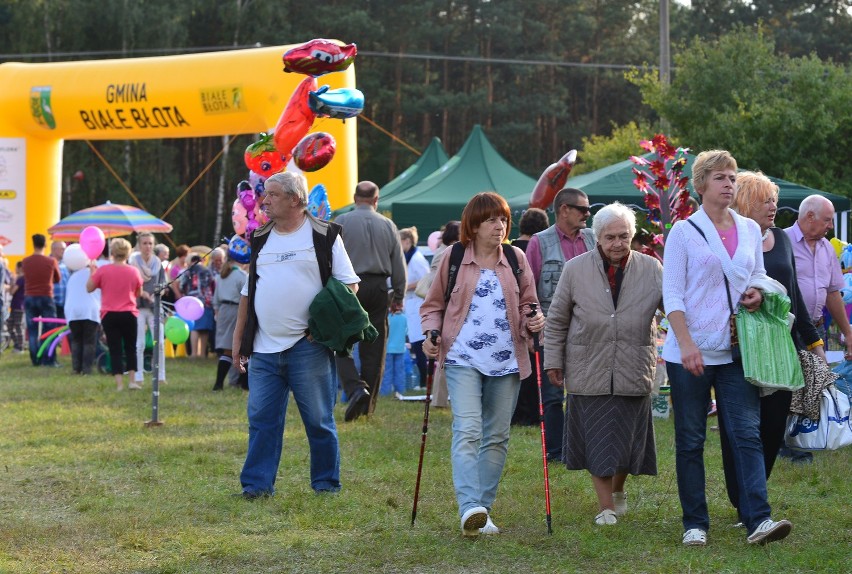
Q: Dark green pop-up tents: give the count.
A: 3